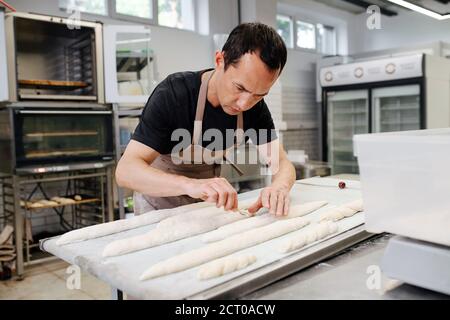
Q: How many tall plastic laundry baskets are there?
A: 0